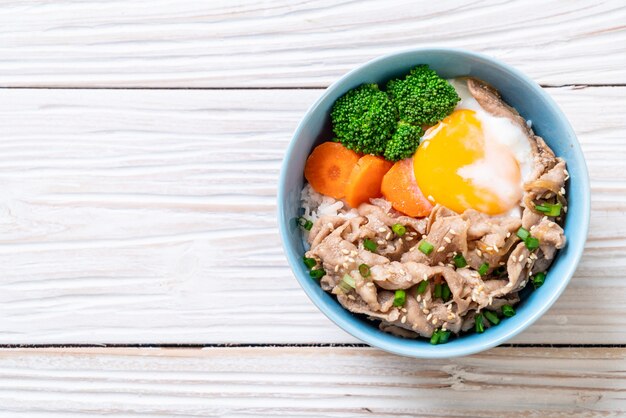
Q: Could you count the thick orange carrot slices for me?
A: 3